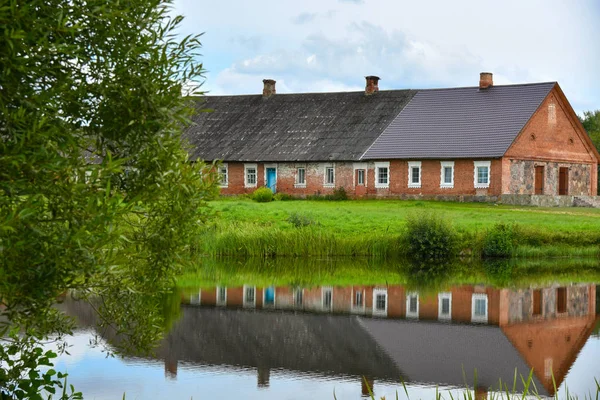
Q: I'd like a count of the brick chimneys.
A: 3